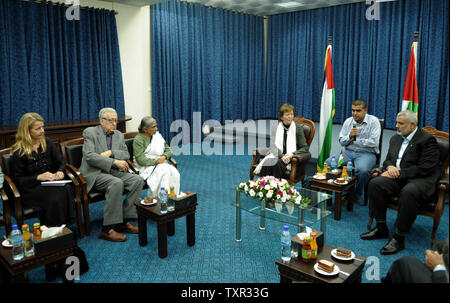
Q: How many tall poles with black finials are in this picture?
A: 2